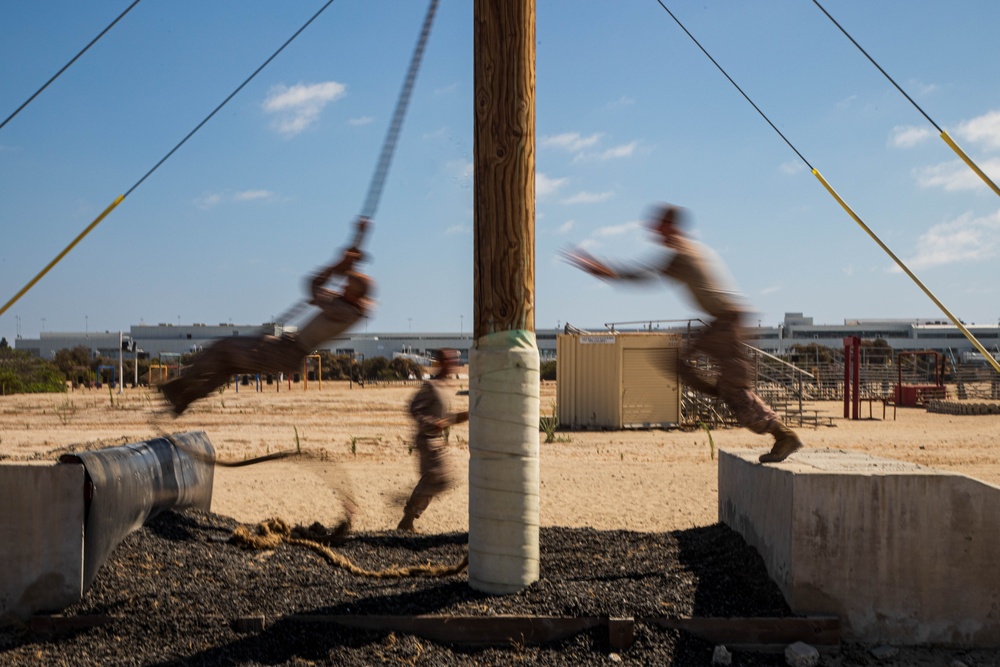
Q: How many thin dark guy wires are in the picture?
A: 4